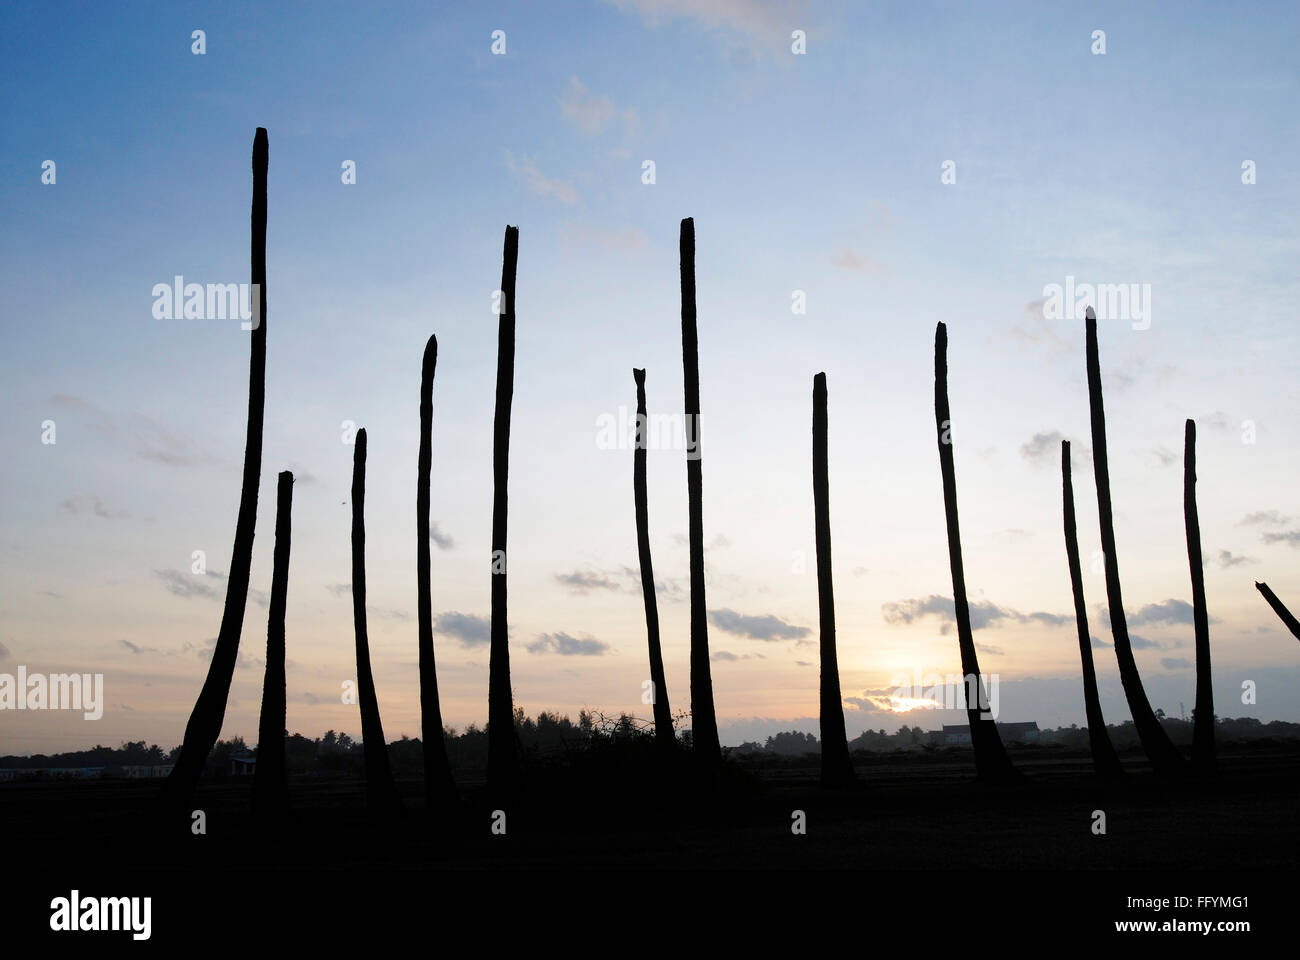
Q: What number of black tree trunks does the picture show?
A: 13